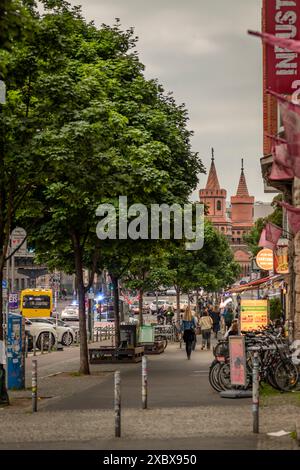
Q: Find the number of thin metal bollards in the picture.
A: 4